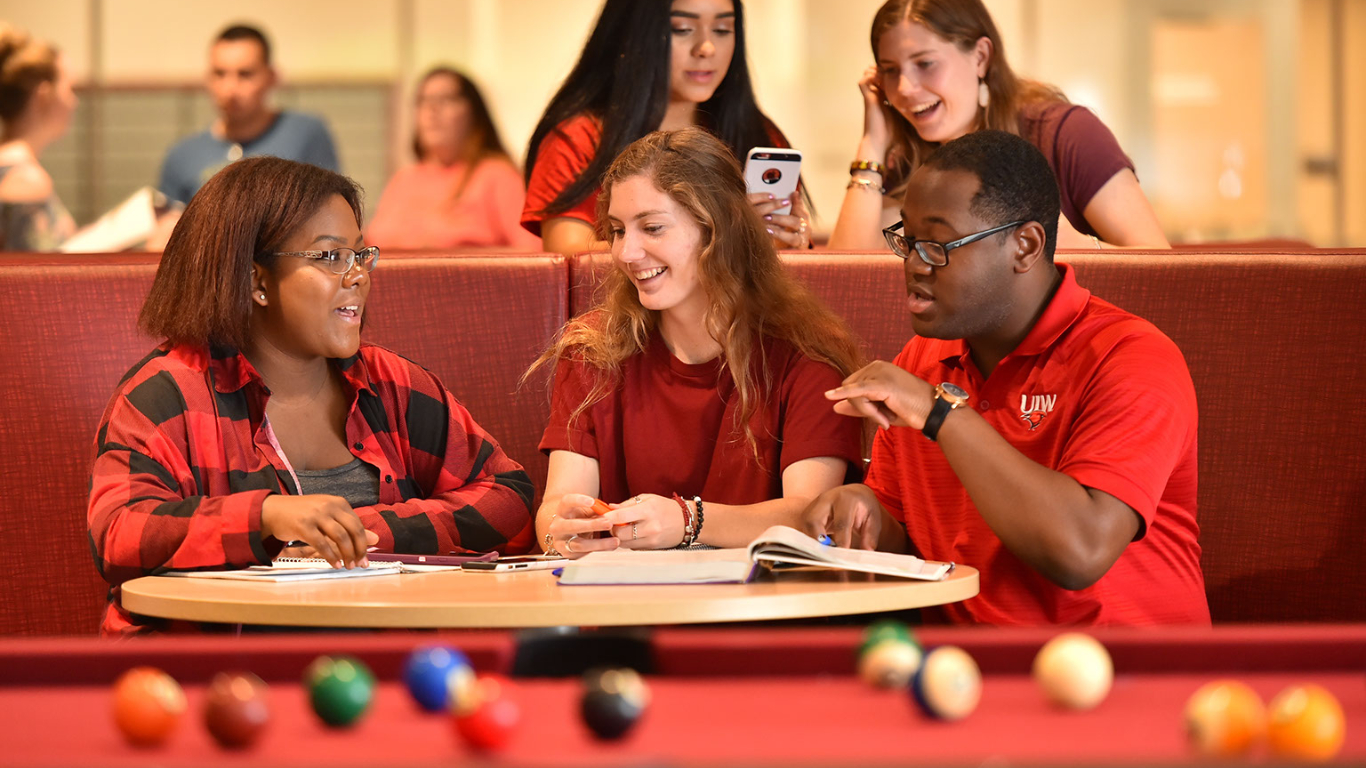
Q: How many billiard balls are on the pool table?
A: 11